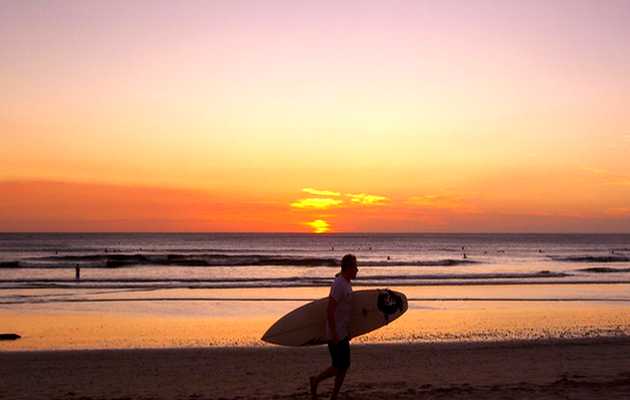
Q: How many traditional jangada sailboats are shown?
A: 0